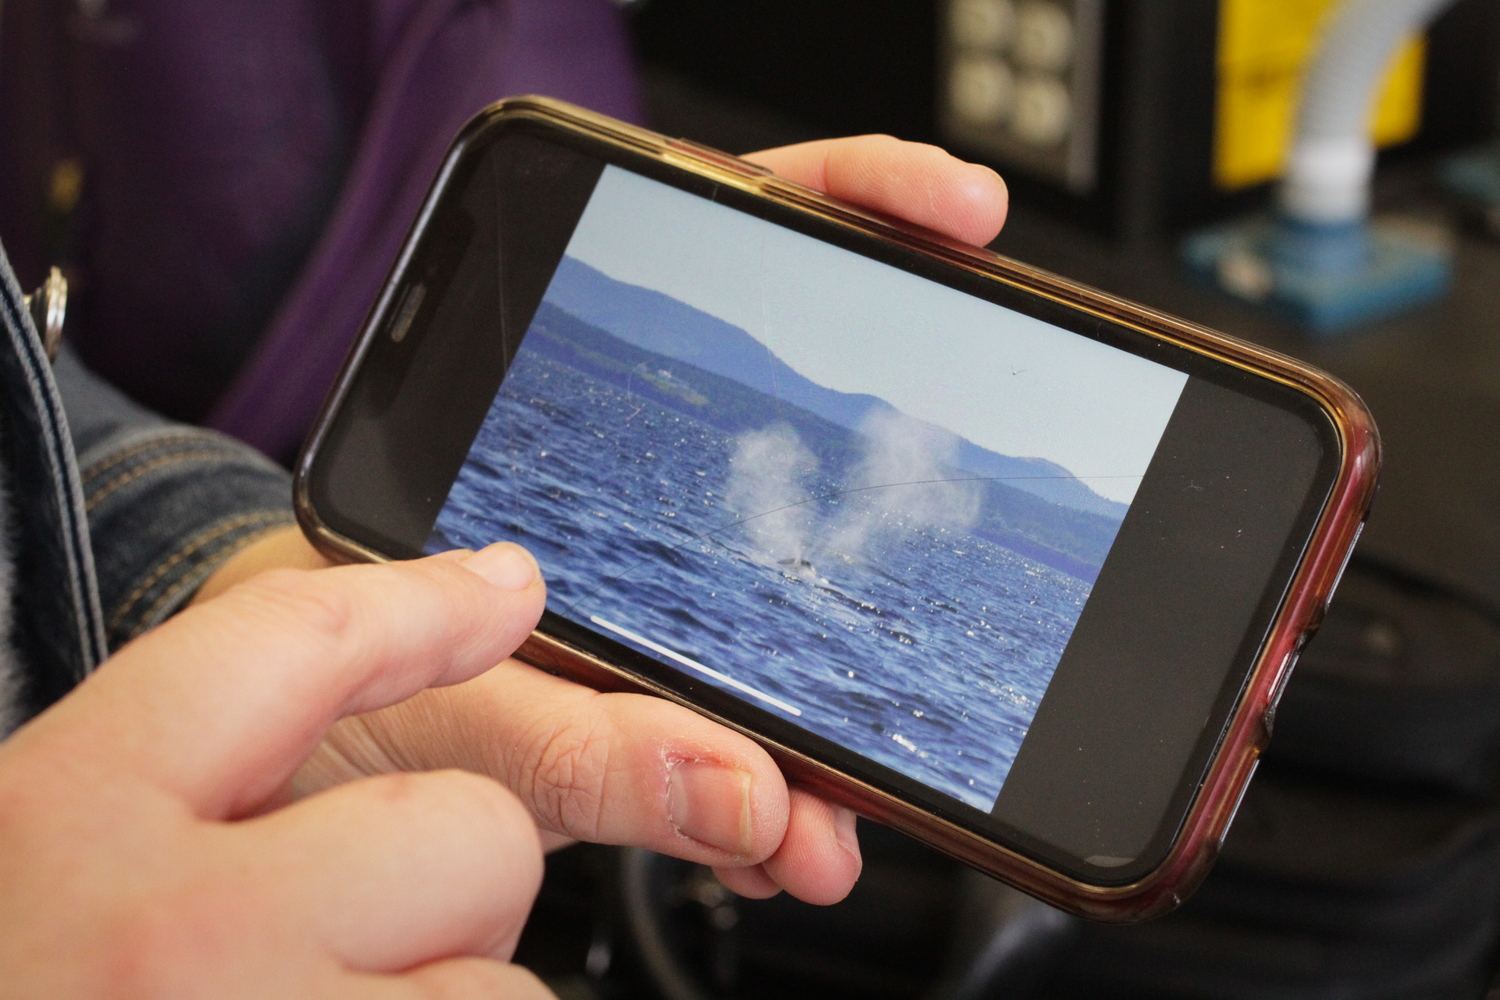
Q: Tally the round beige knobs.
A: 4